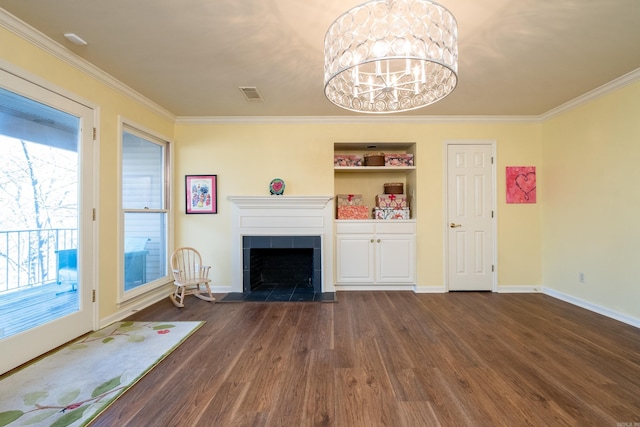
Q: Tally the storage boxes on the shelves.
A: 8